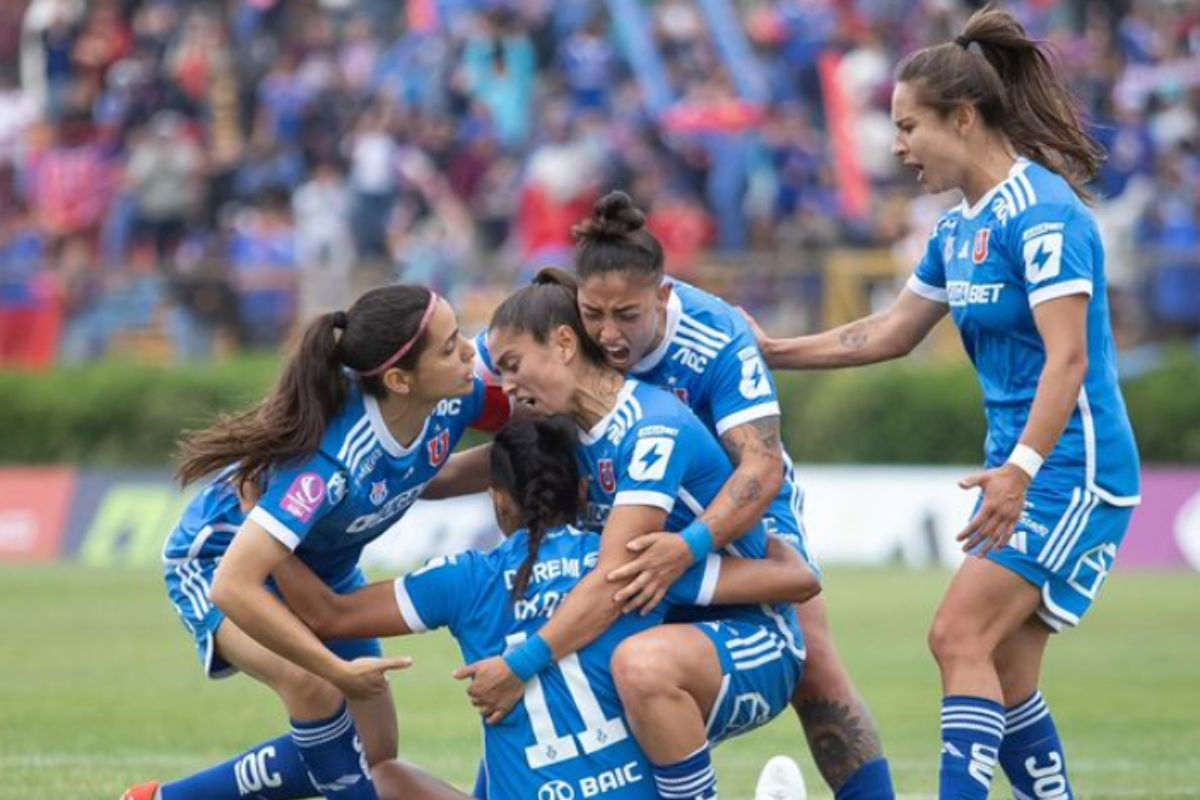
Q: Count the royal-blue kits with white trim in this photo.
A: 5